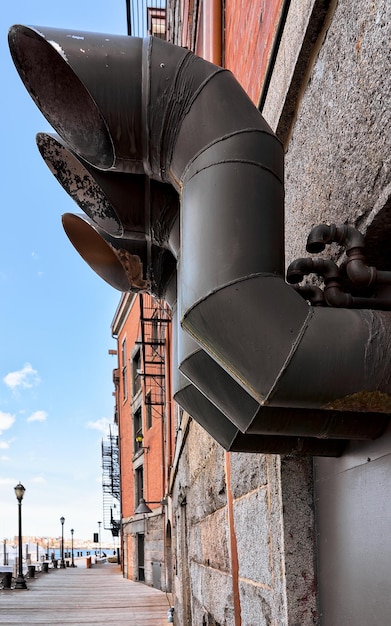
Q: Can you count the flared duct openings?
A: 3